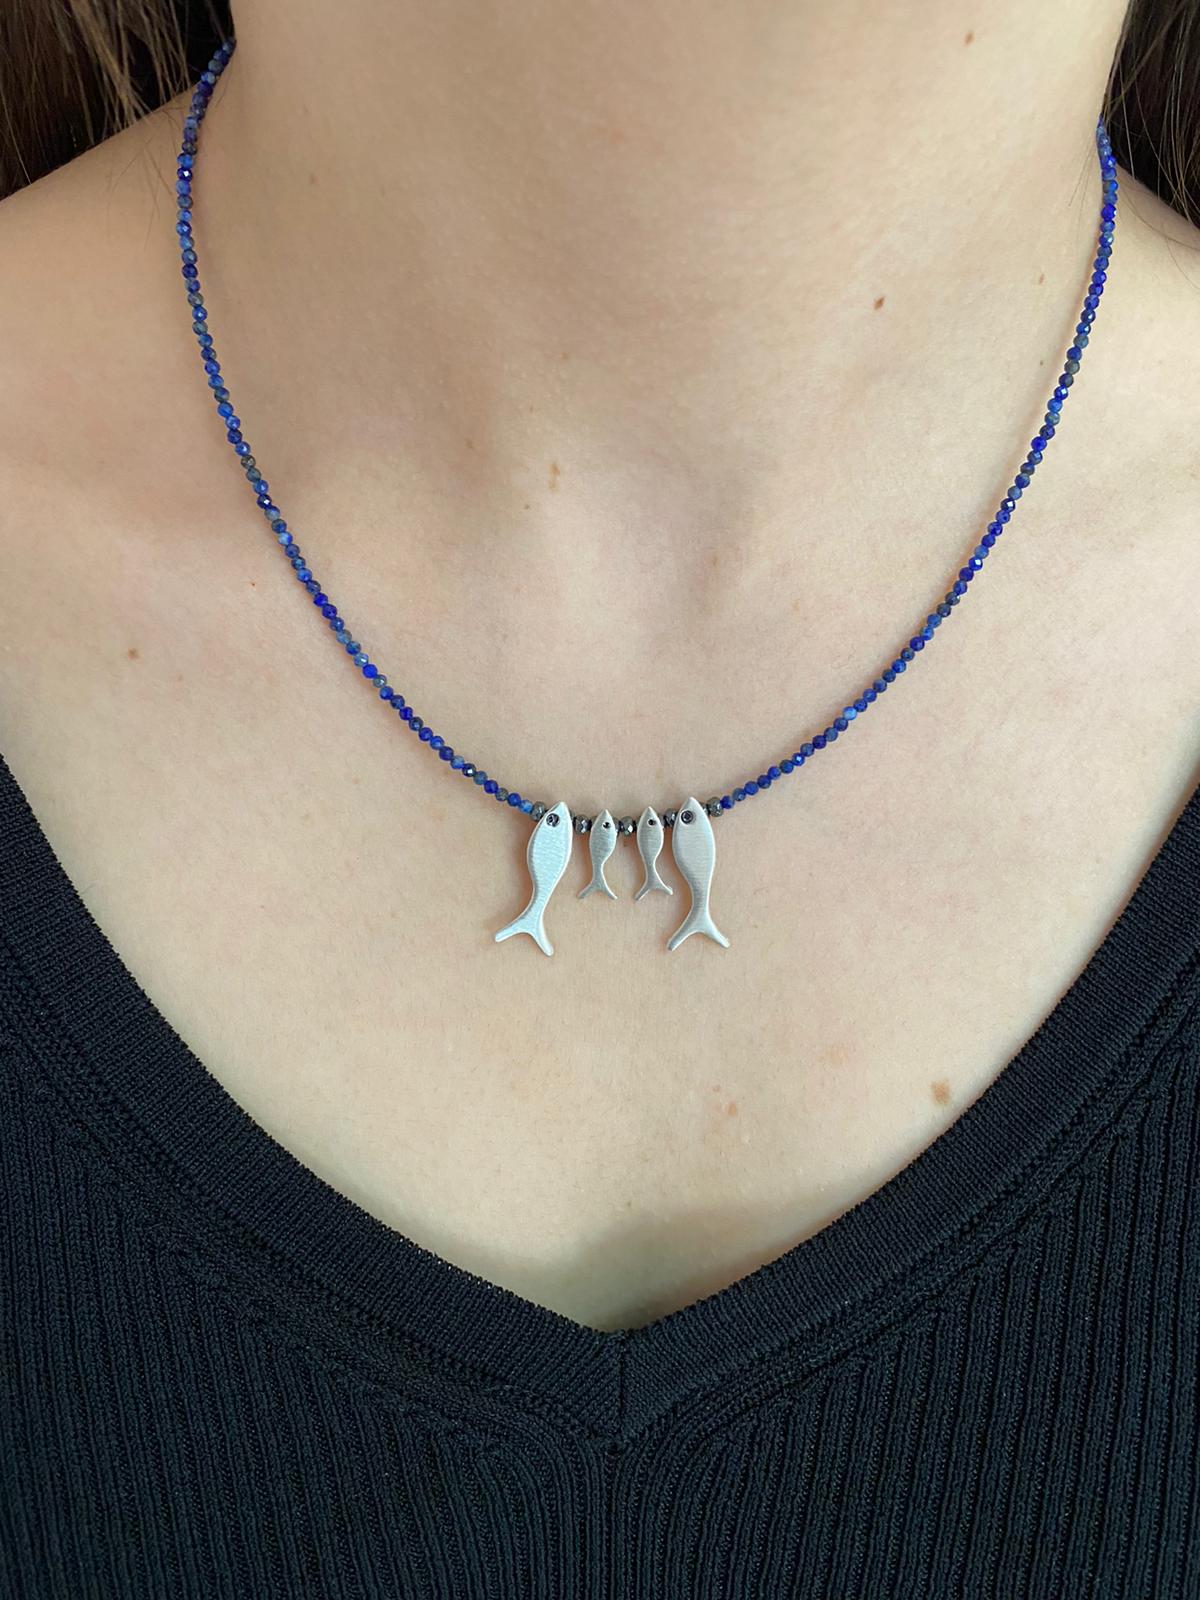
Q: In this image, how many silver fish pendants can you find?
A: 4